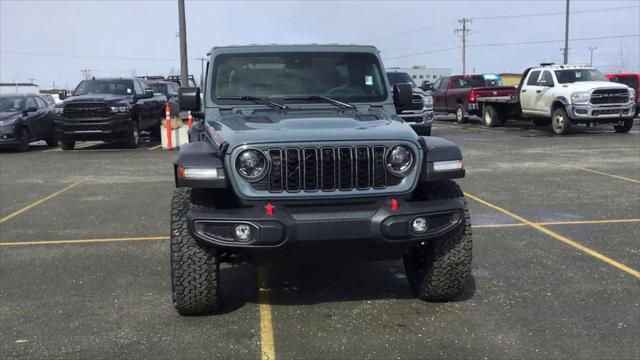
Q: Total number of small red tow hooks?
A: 2